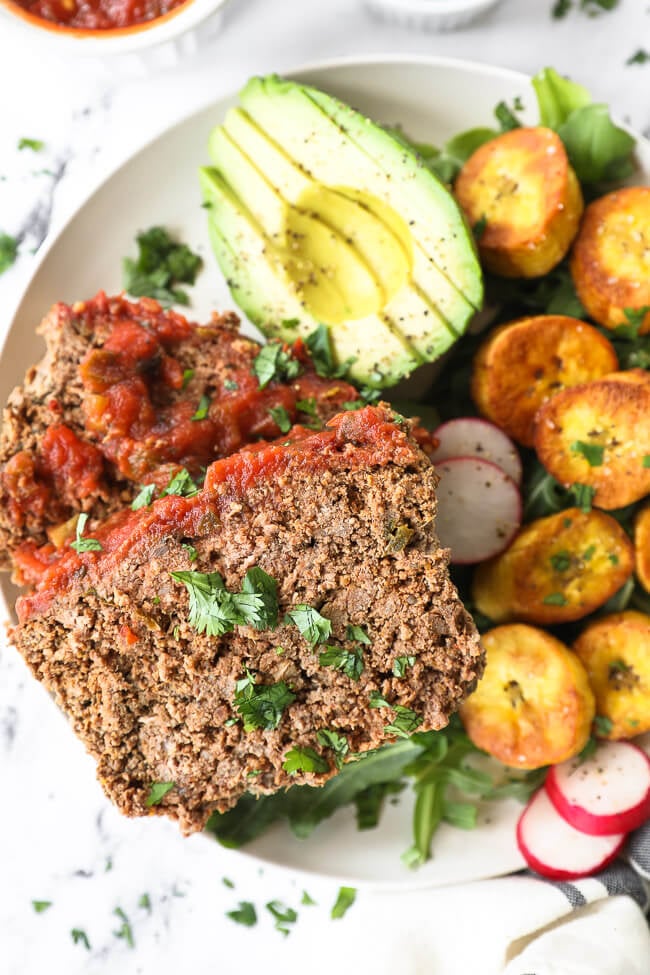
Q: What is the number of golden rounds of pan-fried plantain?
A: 8